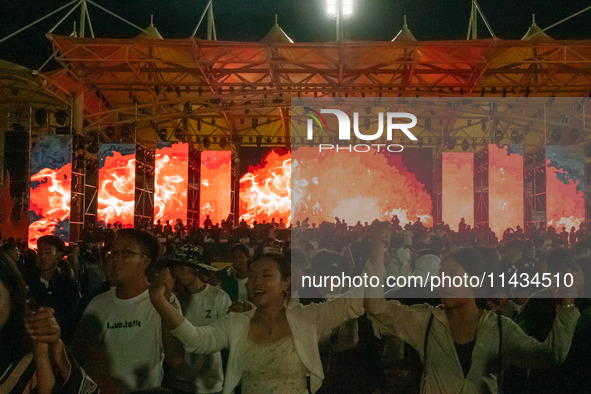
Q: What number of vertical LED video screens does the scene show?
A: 7